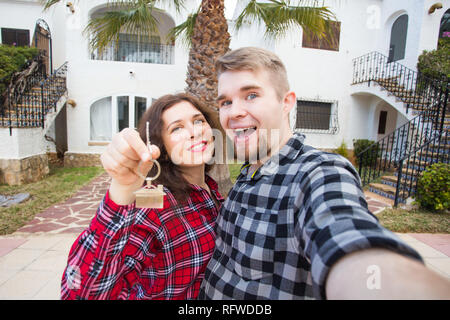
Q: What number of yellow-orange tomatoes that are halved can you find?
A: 0